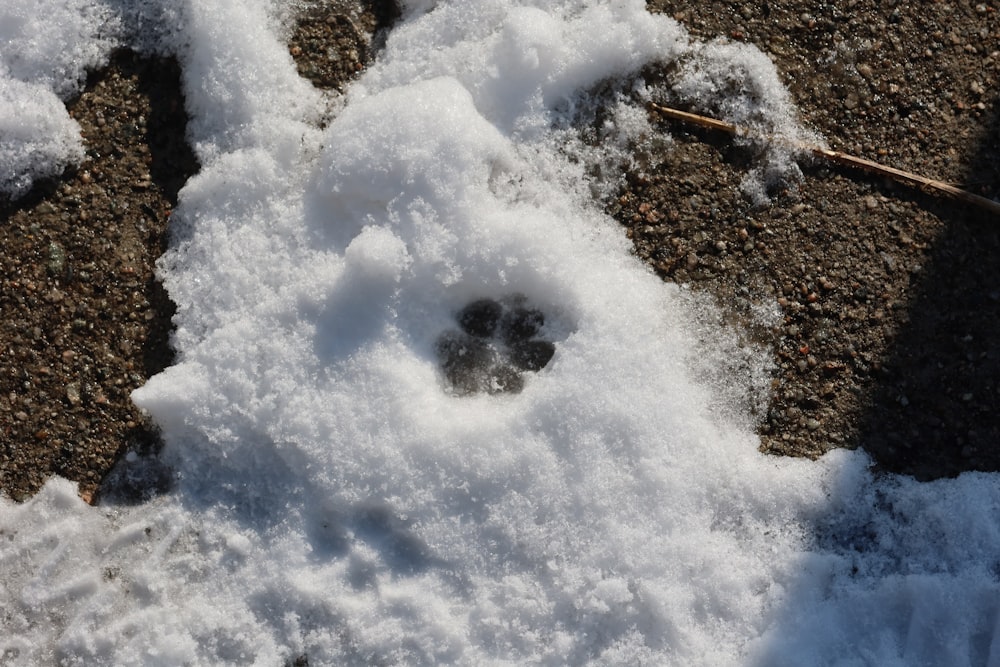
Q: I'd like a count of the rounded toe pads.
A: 4